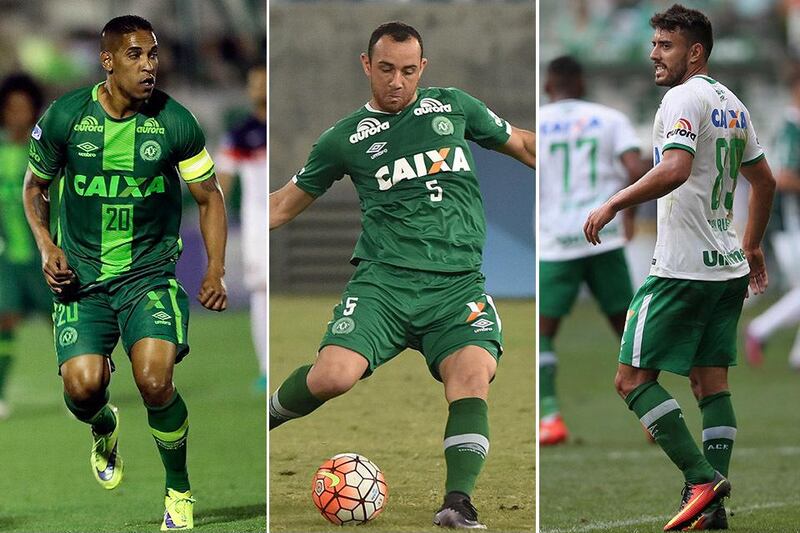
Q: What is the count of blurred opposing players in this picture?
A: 2